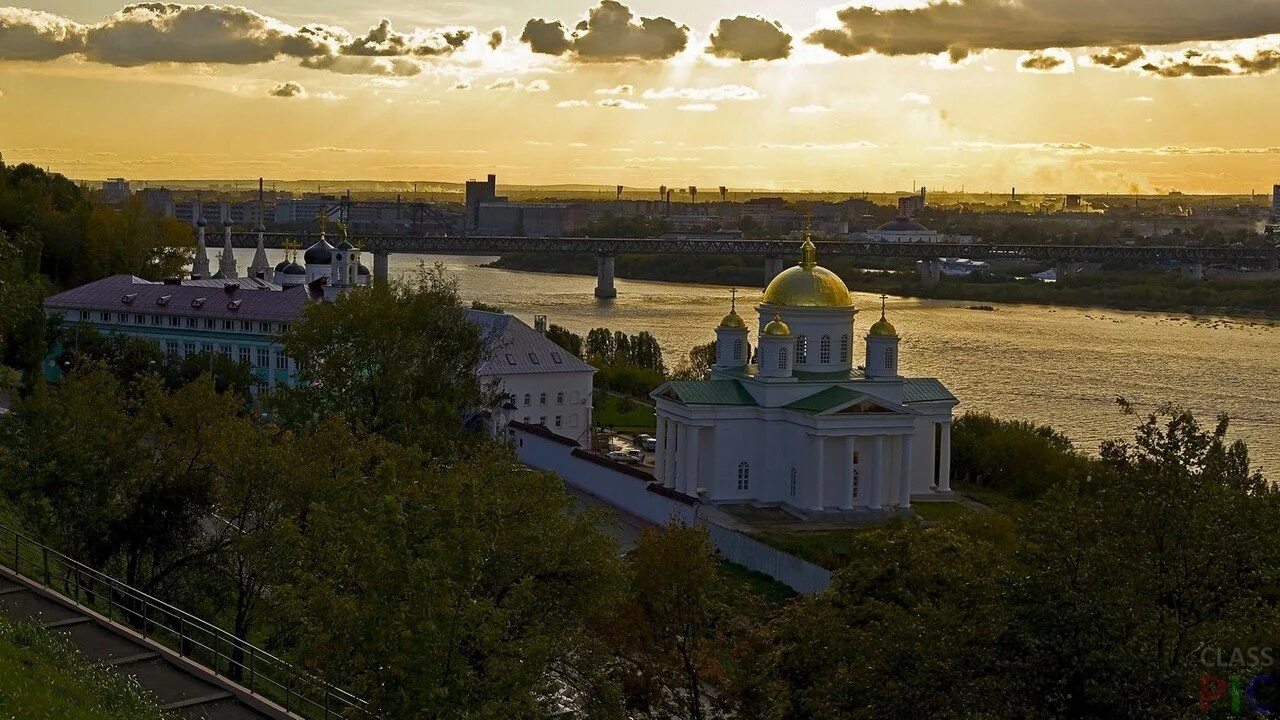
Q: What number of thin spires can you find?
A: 3